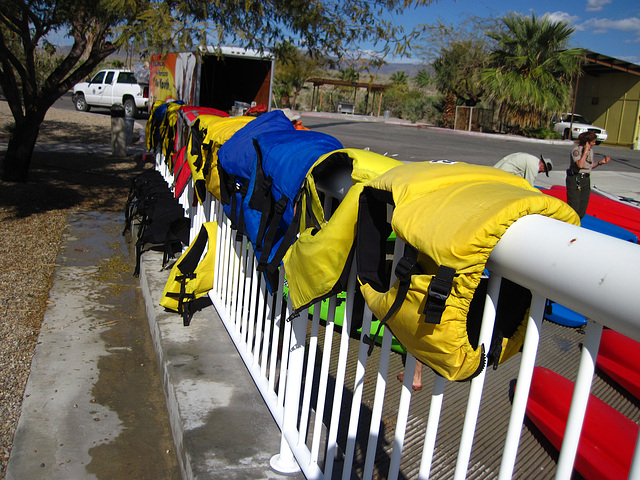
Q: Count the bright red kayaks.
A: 3